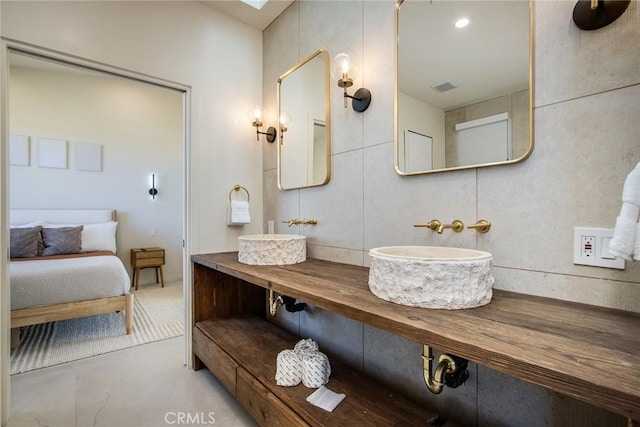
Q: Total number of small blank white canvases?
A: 3